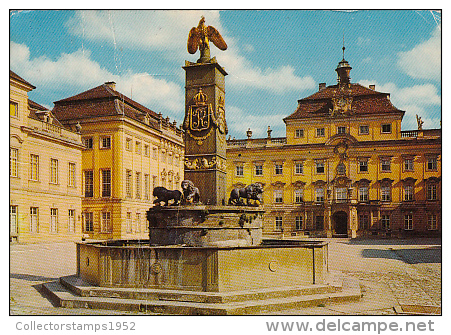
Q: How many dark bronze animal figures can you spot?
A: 3